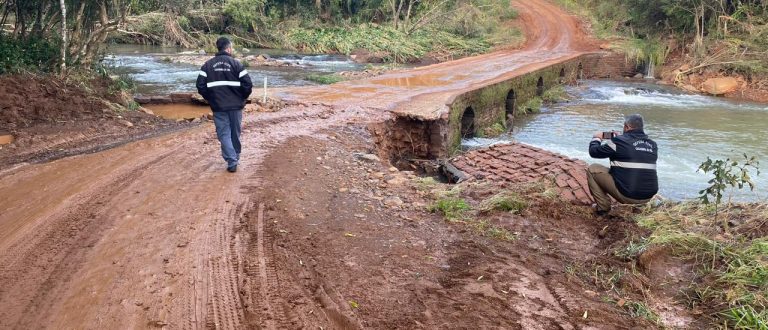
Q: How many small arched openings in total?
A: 5